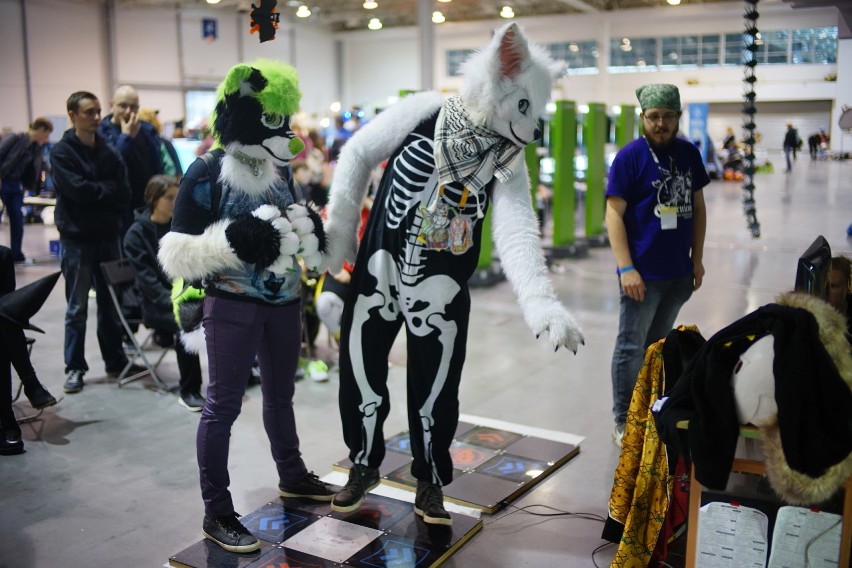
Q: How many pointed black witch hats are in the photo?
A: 1